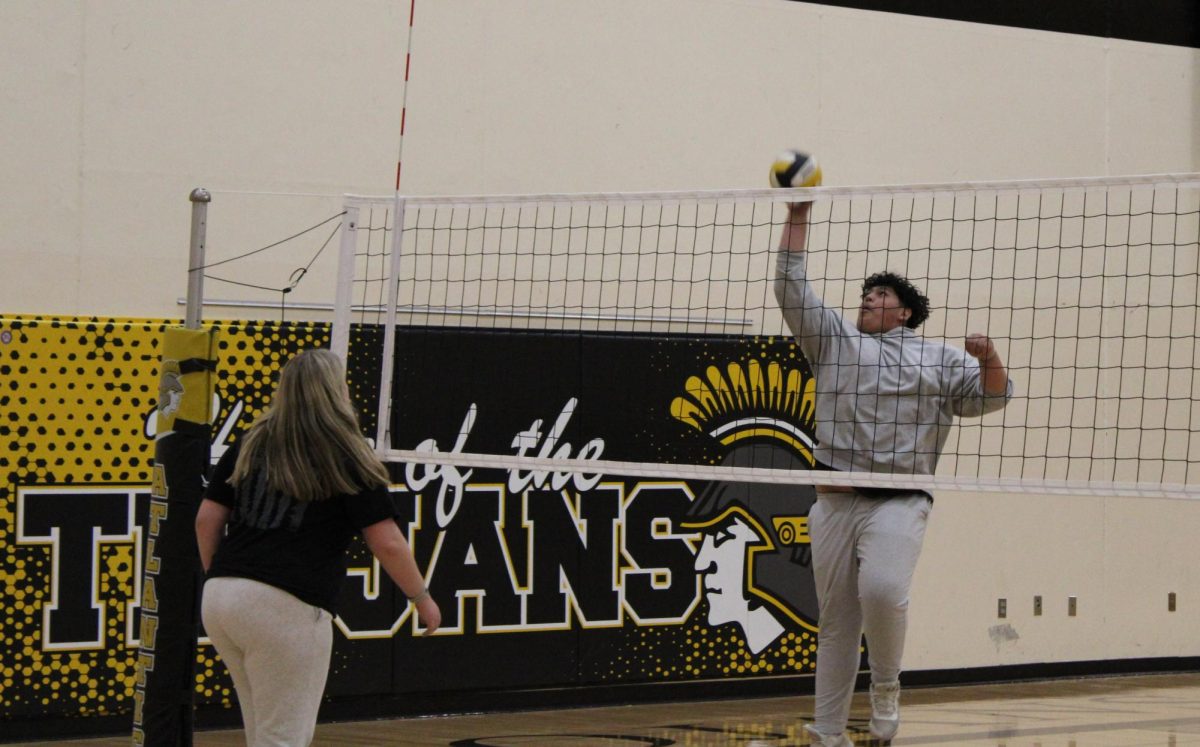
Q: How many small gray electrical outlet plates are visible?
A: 4